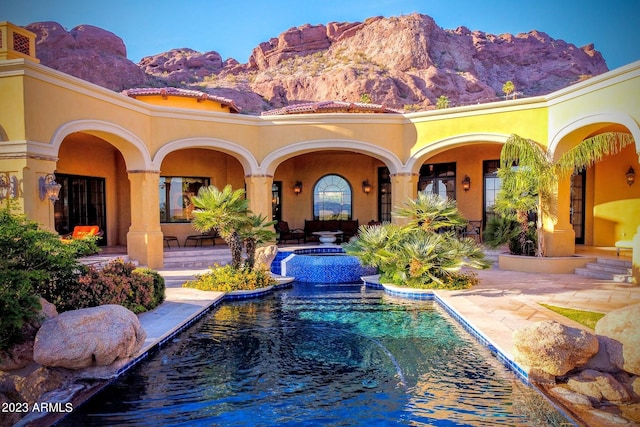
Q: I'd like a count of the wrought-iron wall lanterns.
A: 6